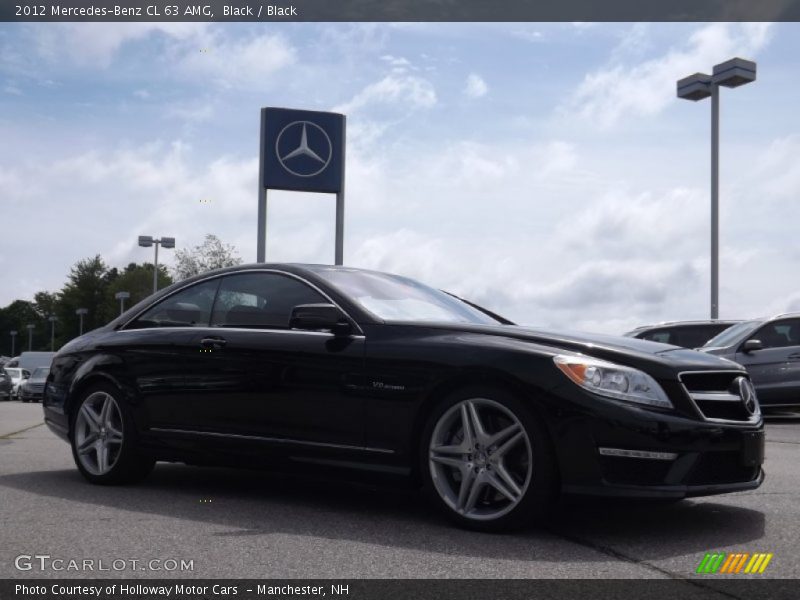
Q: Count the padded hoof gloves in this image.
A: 0